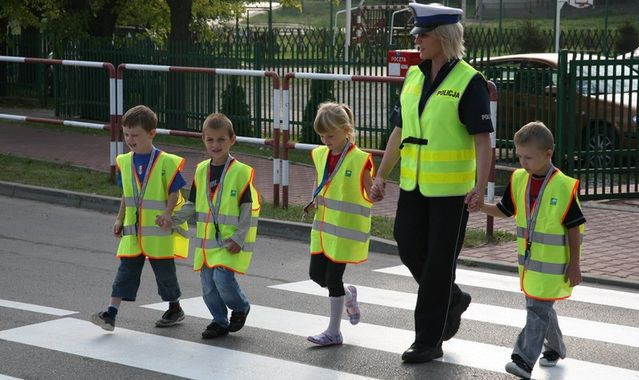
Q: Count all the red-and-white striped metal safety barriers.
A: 3